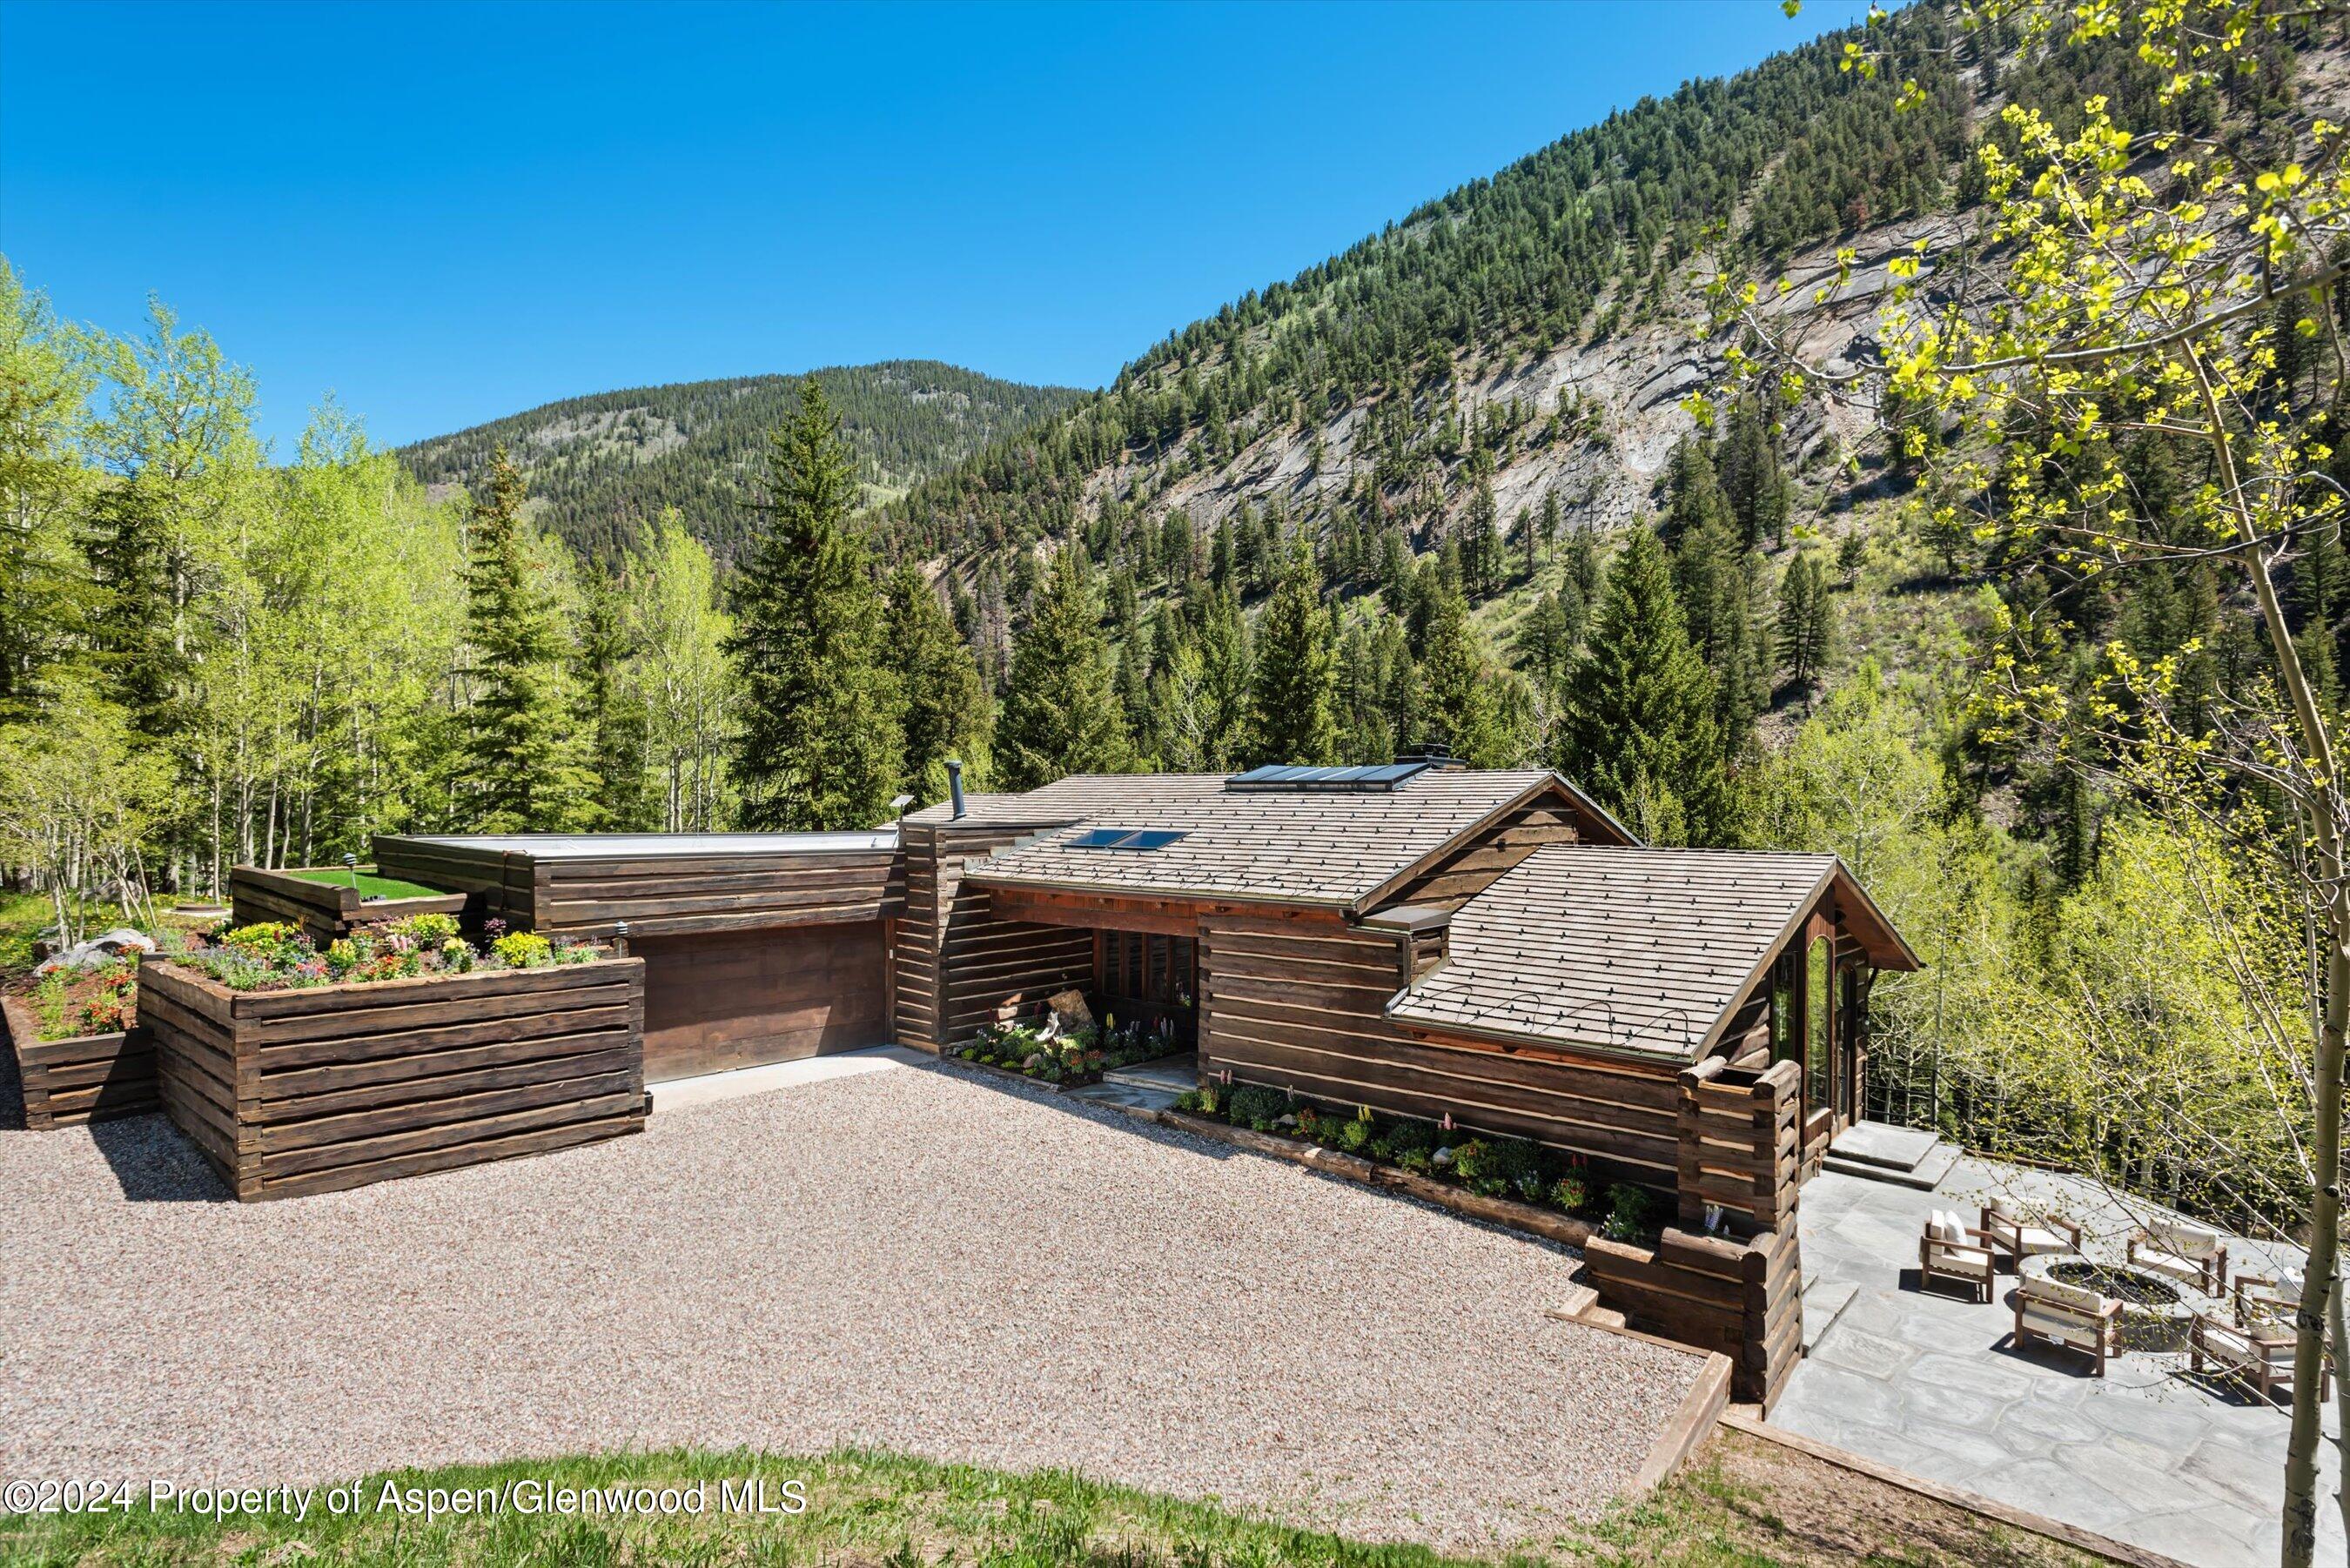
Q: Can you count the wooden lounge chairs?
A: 6